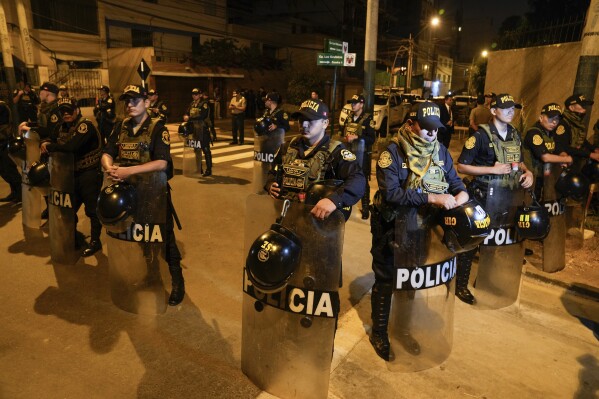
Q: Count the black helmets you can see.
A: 11